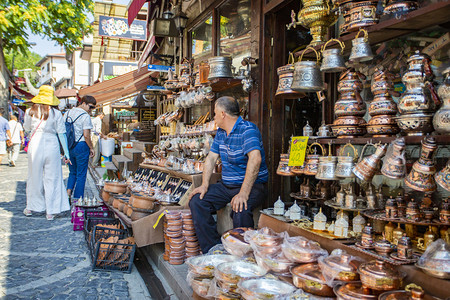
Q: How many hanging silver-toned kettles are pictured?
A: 5